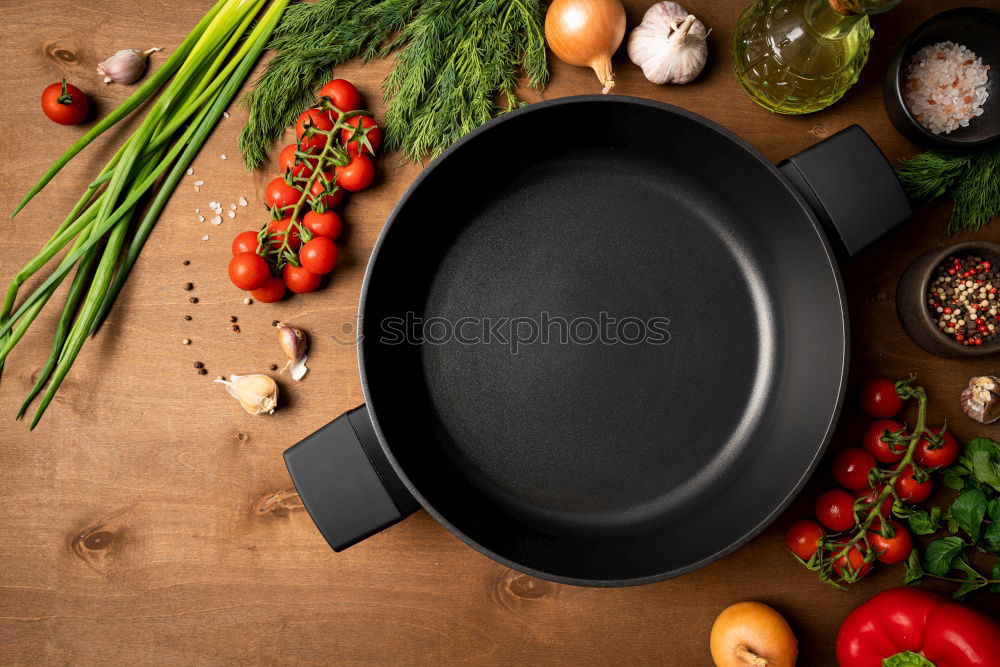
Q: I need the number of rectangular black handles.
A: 2